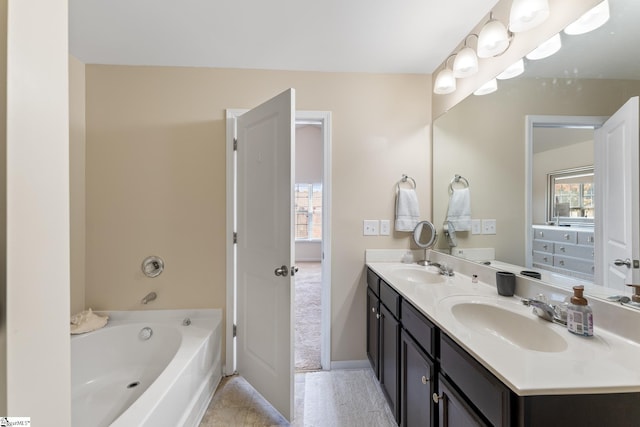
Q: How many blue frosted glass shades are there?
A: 0